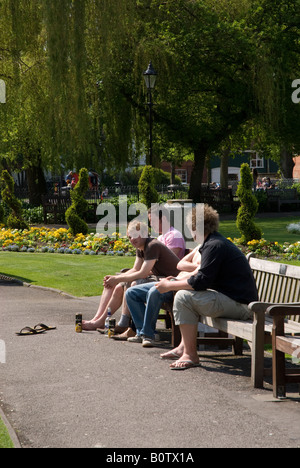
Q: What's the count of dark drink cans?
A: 2